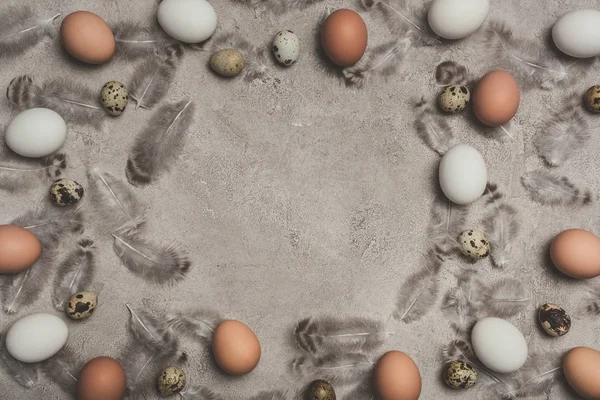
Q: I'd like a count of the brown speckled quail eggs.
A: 12